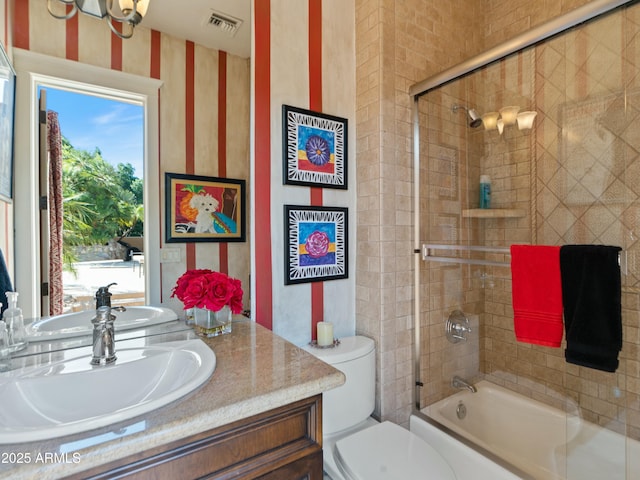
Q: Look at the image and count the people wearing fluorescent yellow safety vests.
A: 0